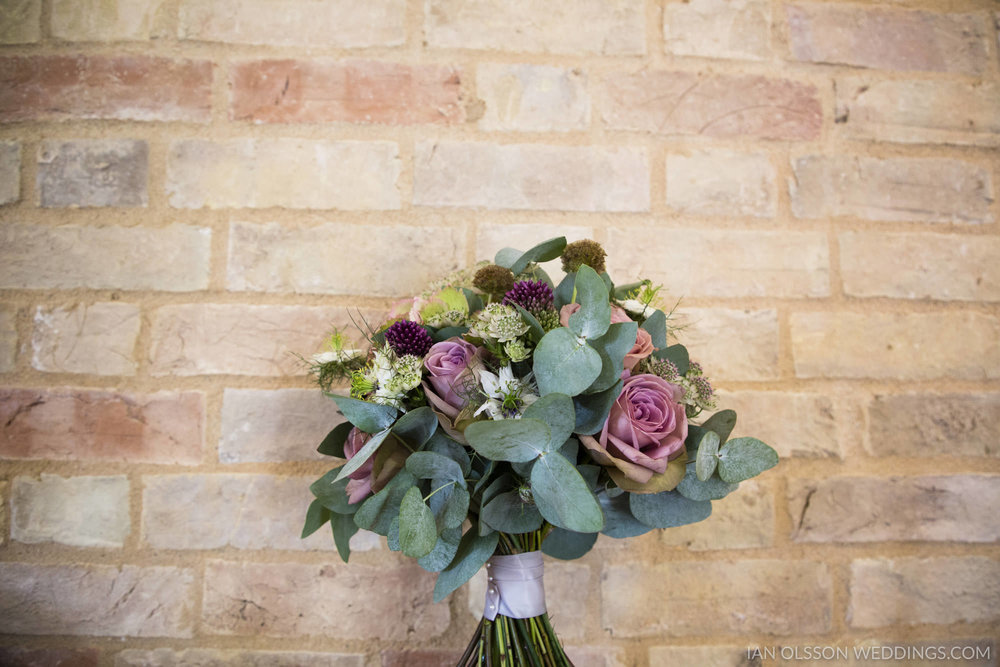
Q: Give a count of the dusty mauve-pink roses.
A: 3